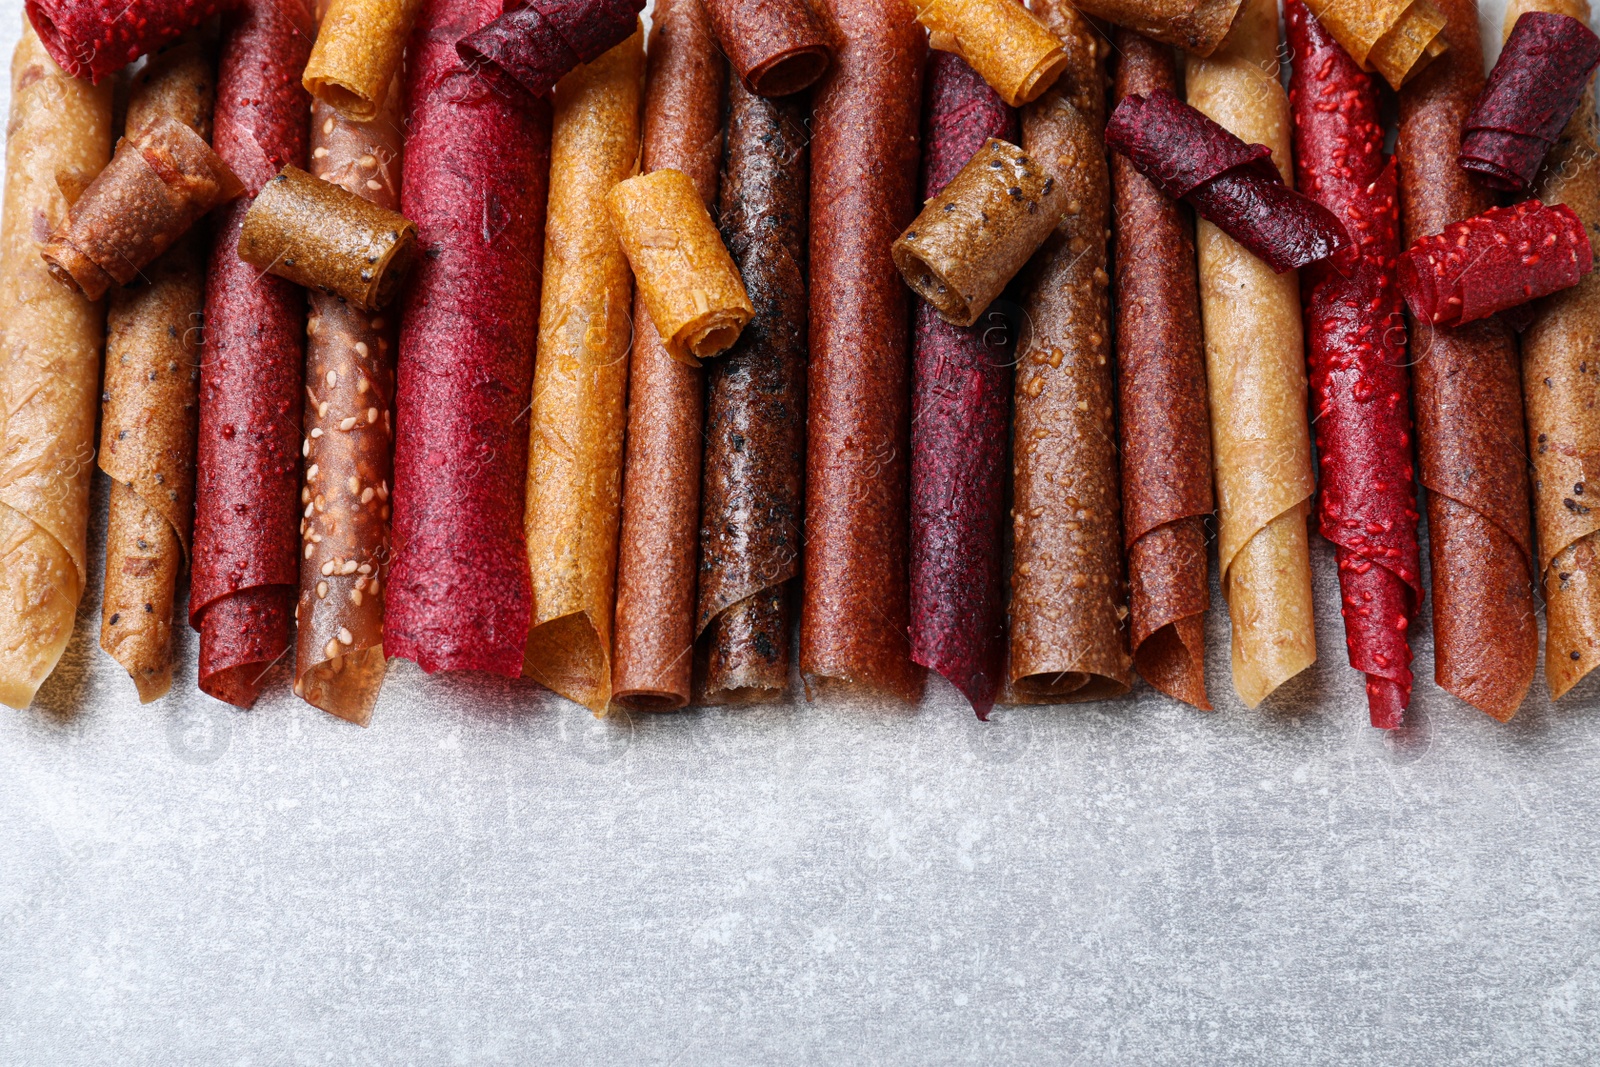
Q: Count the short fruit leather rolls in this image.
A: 14